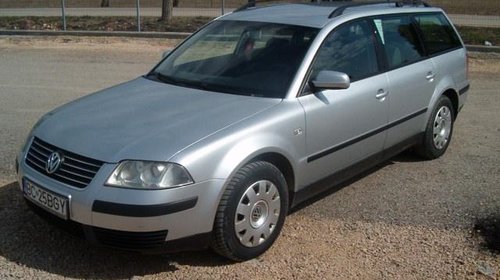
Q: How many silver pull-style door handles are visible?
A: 2